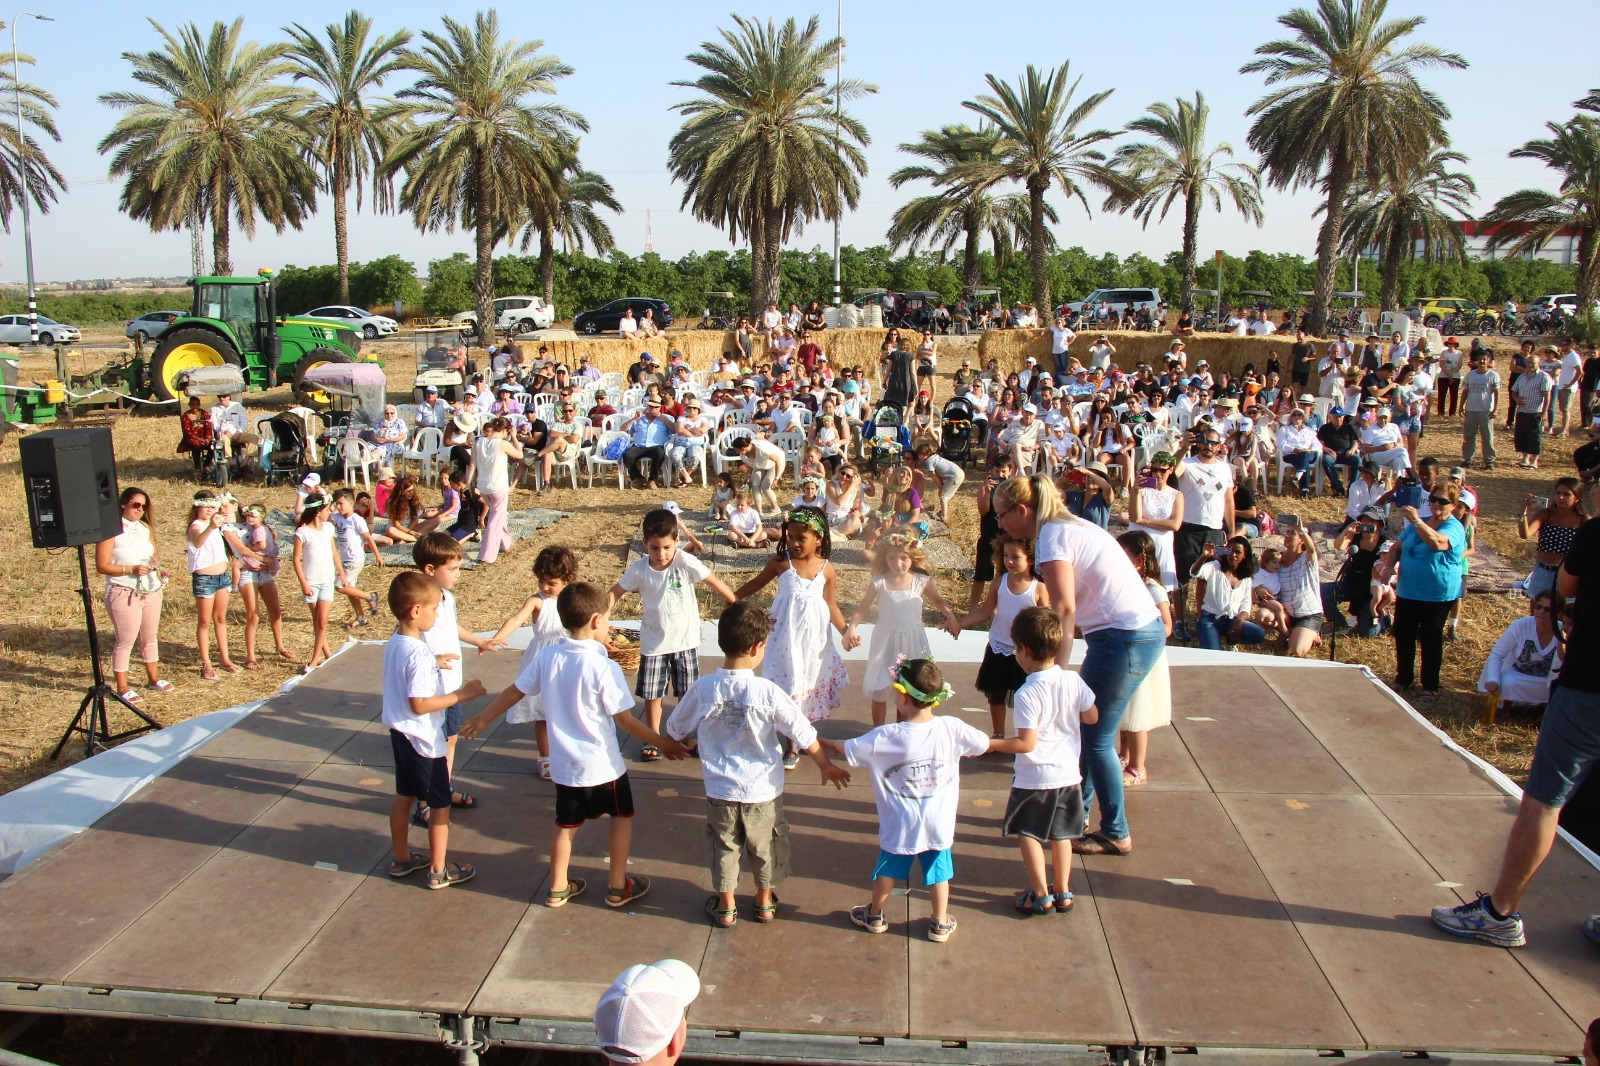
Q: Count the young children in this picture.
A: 12